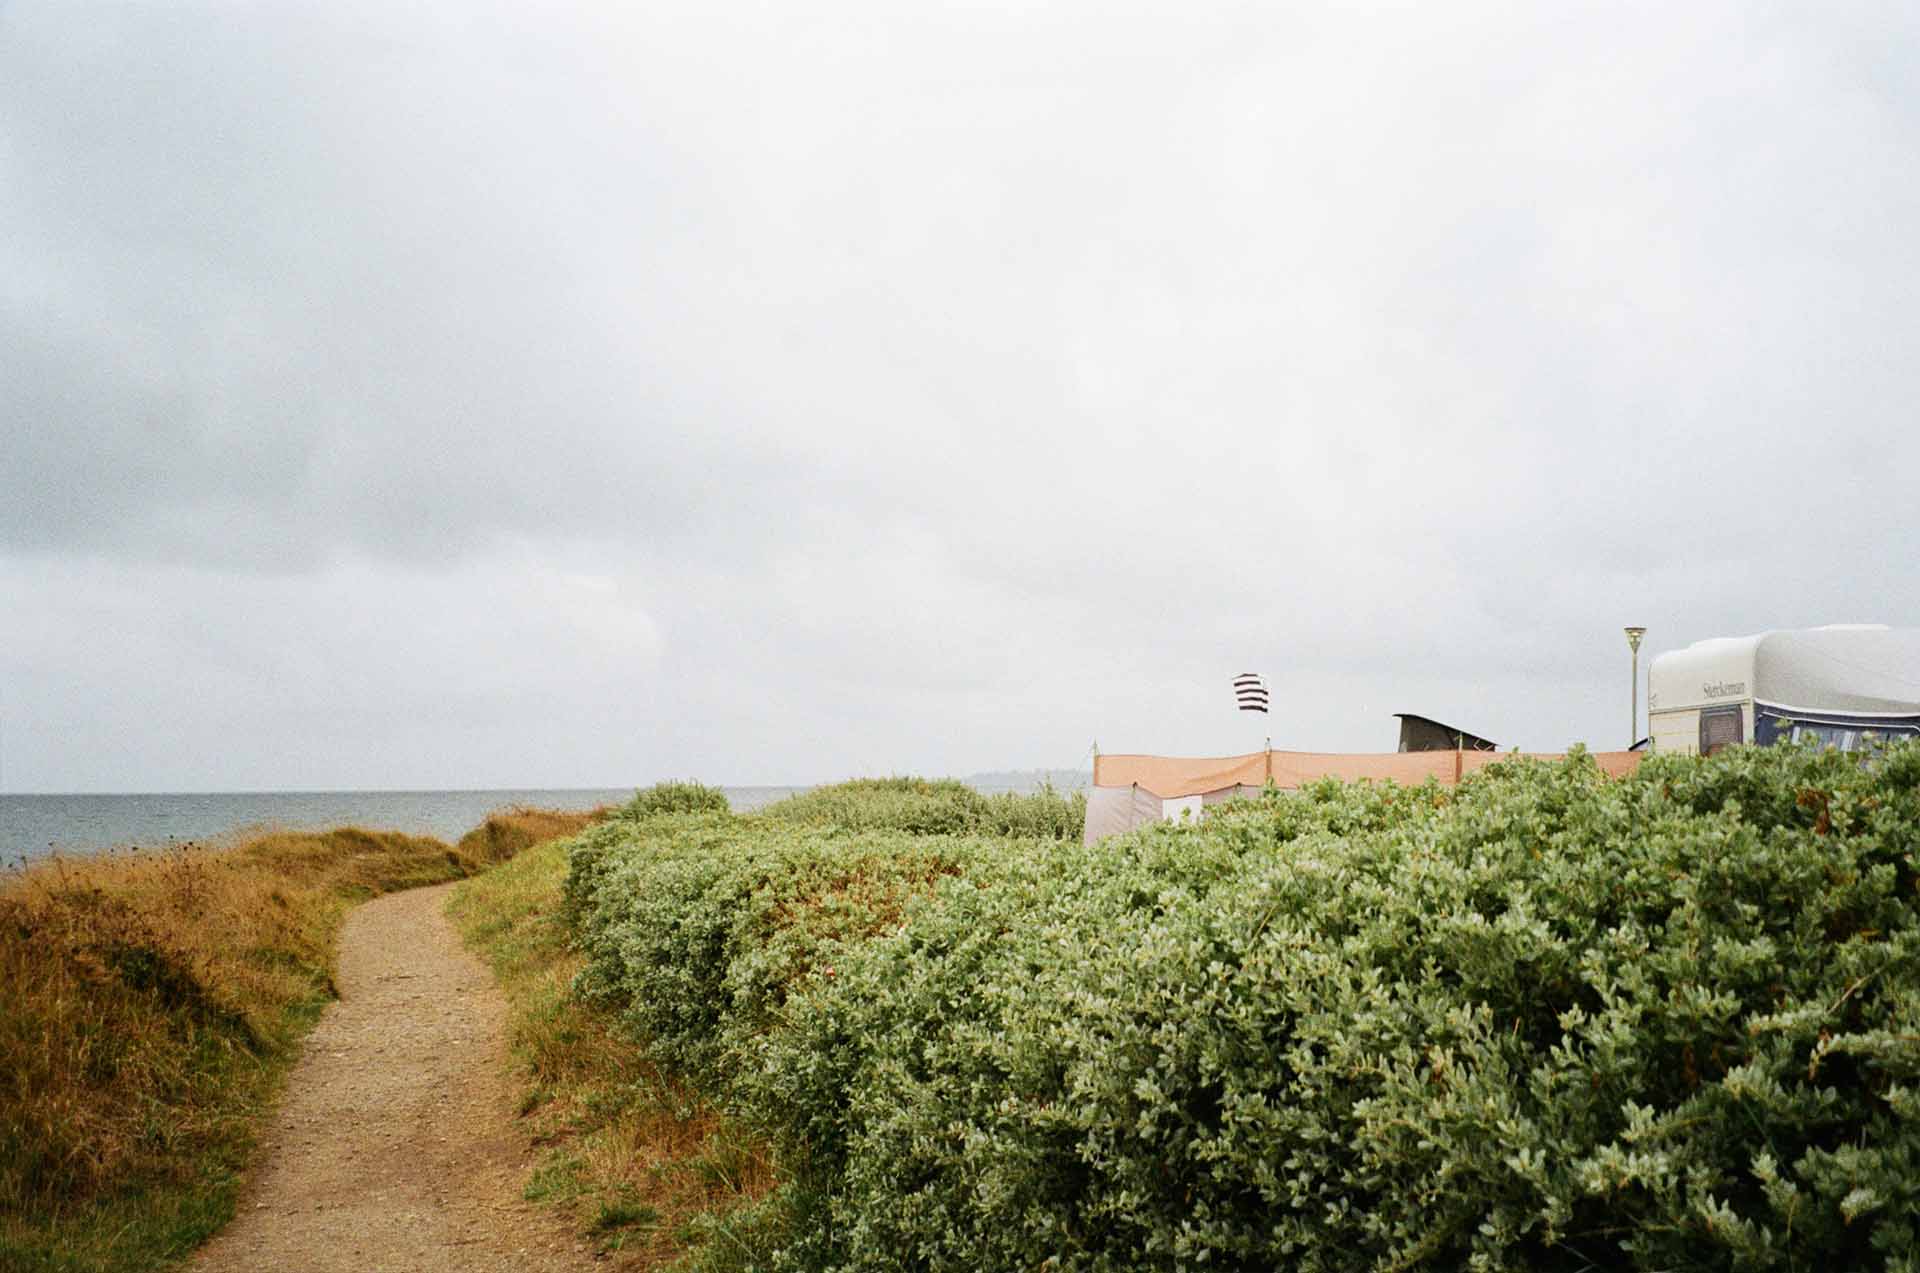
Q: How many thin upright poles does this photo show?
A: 4